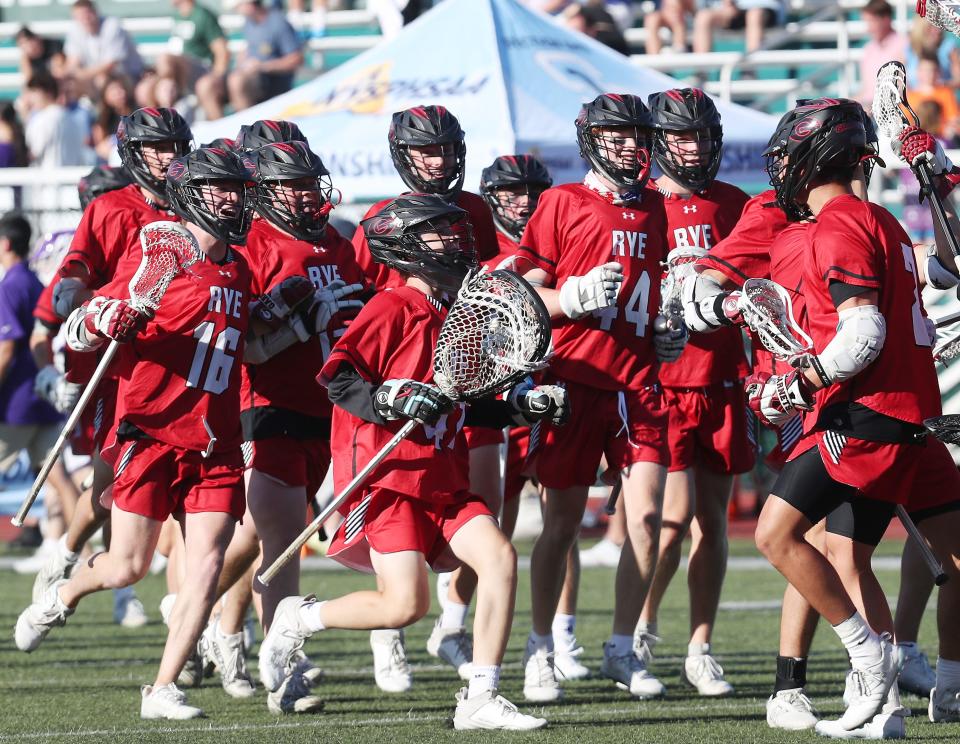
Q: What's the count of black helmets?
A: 13